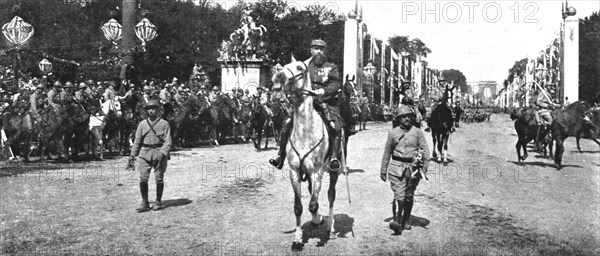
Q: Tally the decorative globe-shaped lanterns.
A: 4